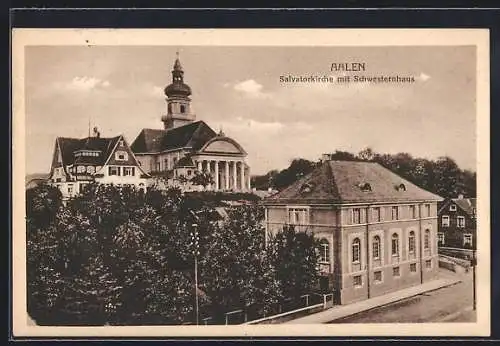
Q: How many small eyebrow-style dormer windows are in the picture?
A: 3